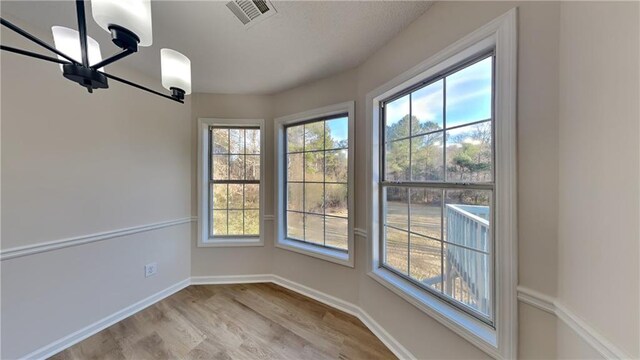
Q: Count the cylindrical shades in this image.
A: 3